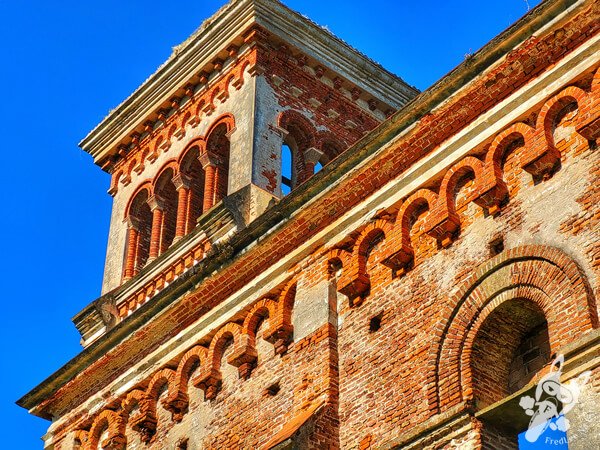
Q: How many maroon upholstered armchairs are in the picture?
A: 0